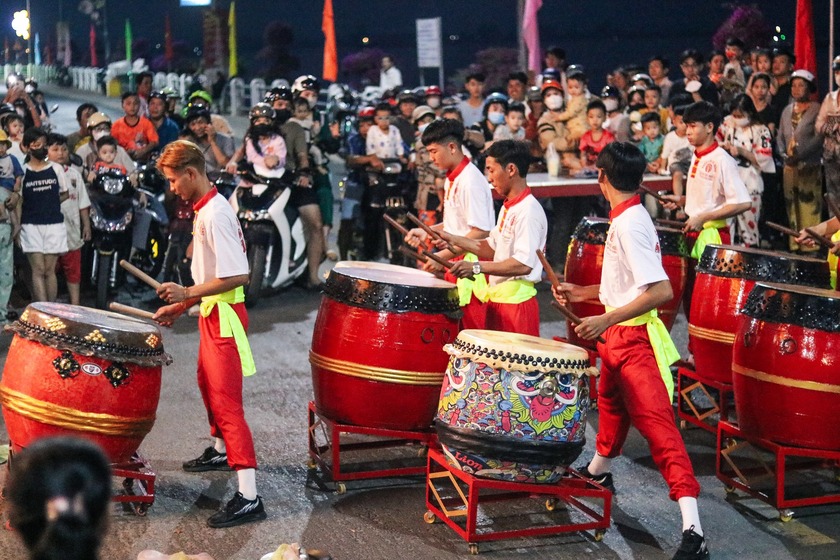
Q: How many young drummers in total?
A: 5